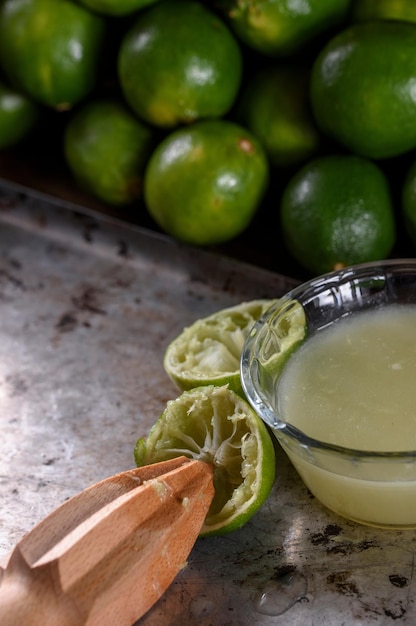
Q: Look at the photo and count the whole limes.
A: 12